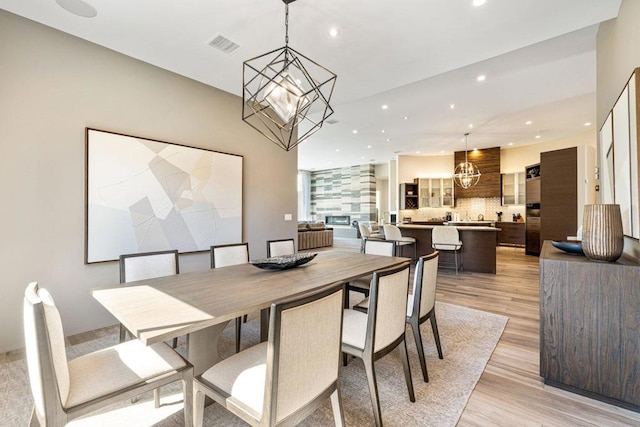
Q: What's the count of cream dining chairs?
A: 8